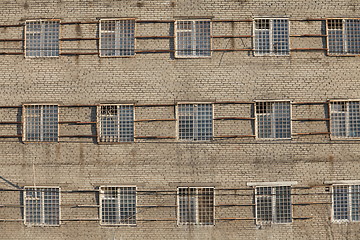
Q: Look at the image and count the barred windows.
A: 15